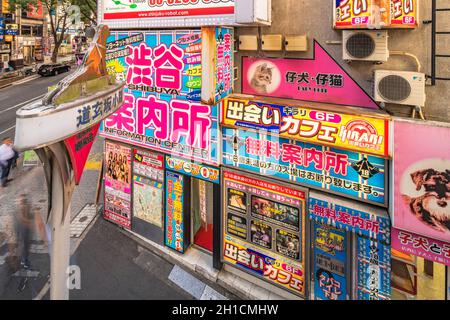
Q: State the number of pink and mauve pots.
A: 0